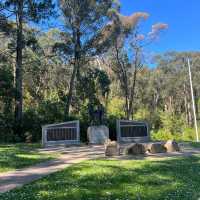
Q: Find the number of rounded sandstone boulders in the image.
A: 4